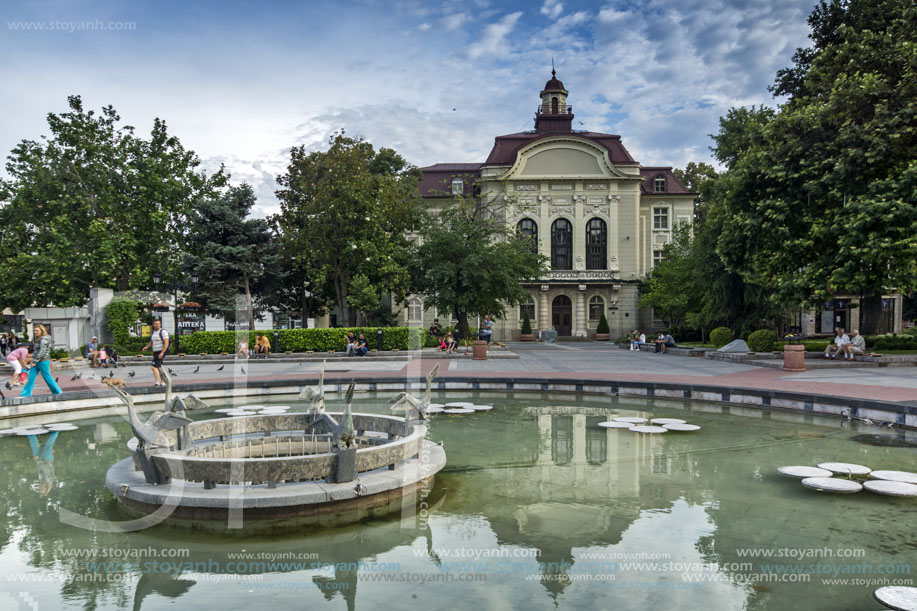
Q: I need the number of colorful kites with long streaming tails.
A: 0